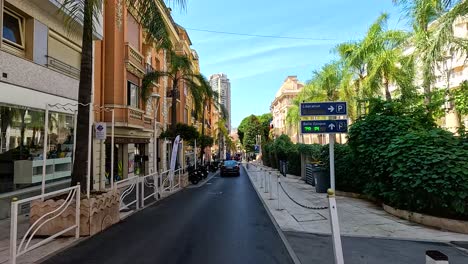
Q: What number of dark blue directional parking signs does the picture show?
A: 2